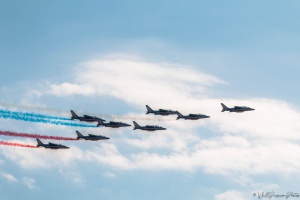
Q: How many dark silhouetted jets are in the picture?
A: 8